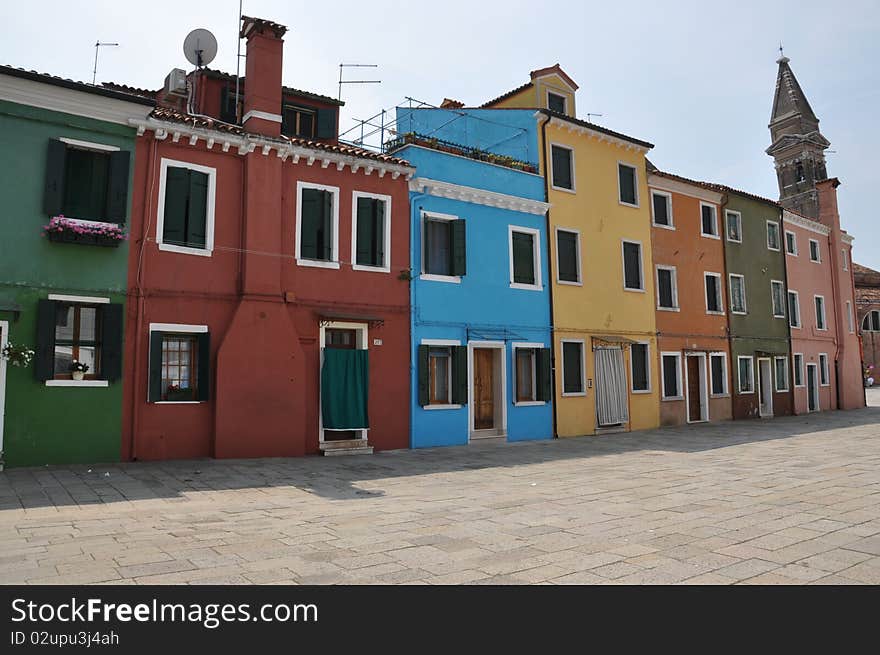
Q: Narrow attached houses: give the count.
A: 7